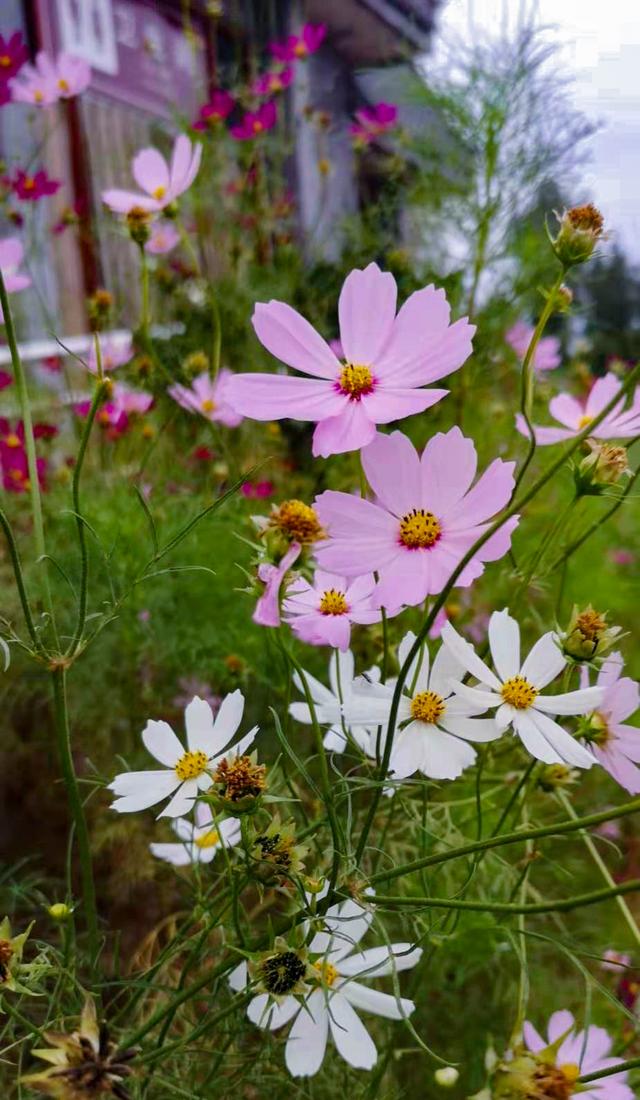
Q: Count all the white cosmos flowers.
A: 6